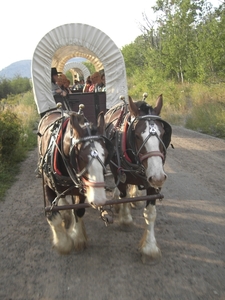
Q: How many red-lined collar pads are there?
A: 2